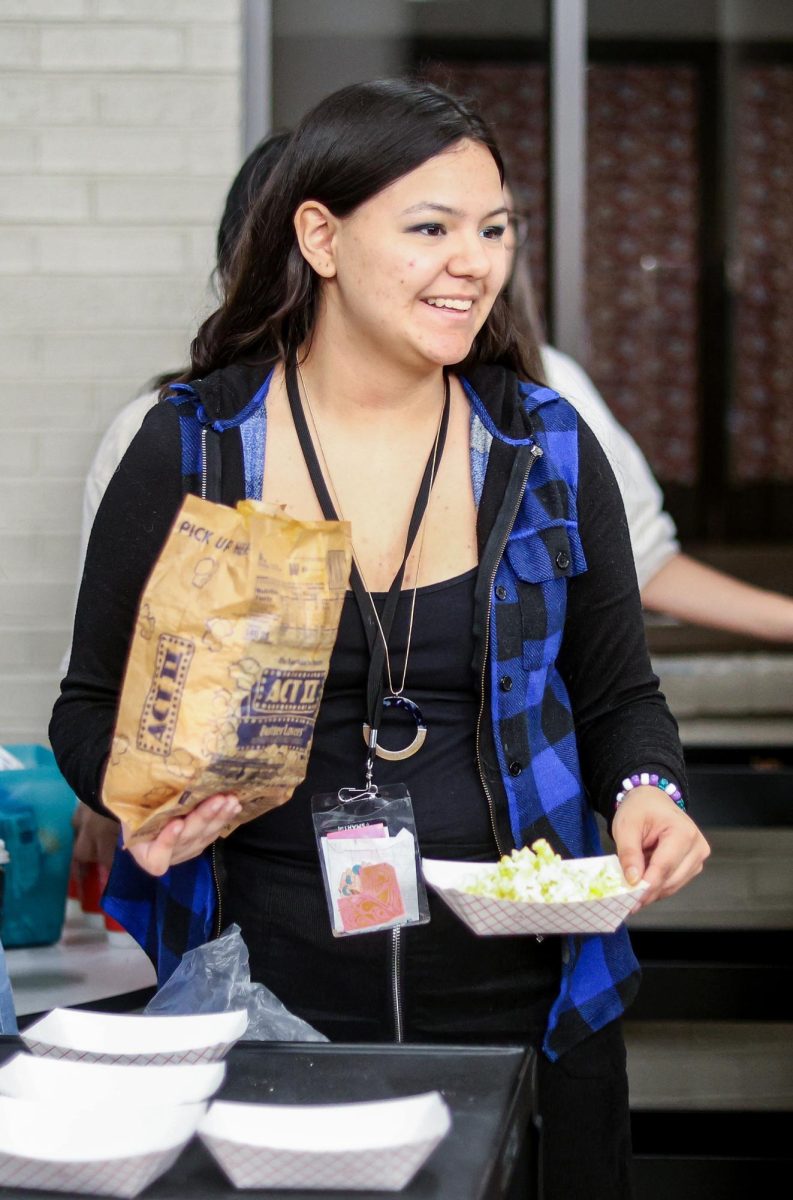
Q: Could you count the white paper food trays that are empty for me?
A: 4